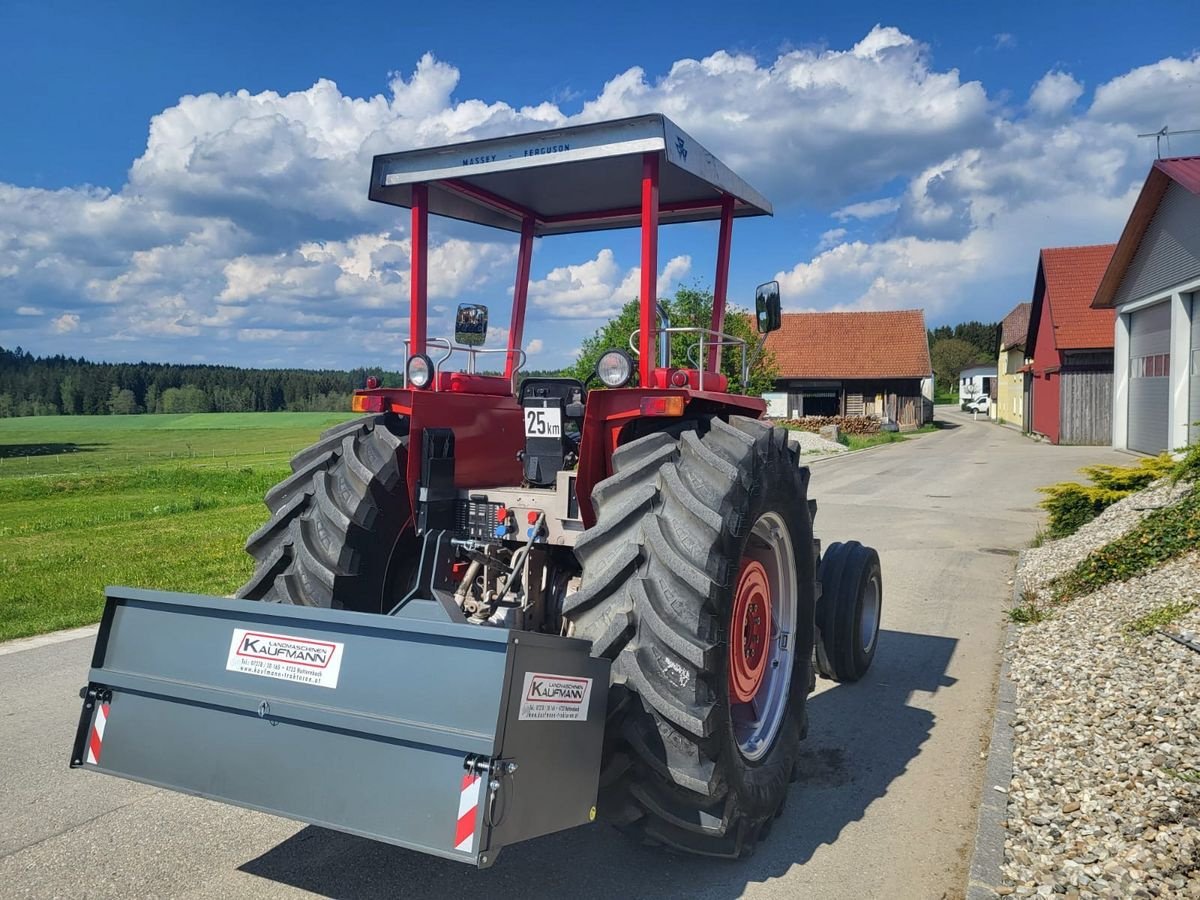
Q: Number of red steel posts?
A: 4